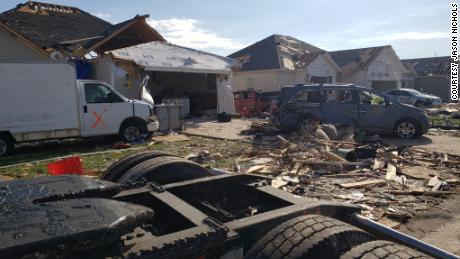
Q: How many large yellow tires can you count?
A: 0